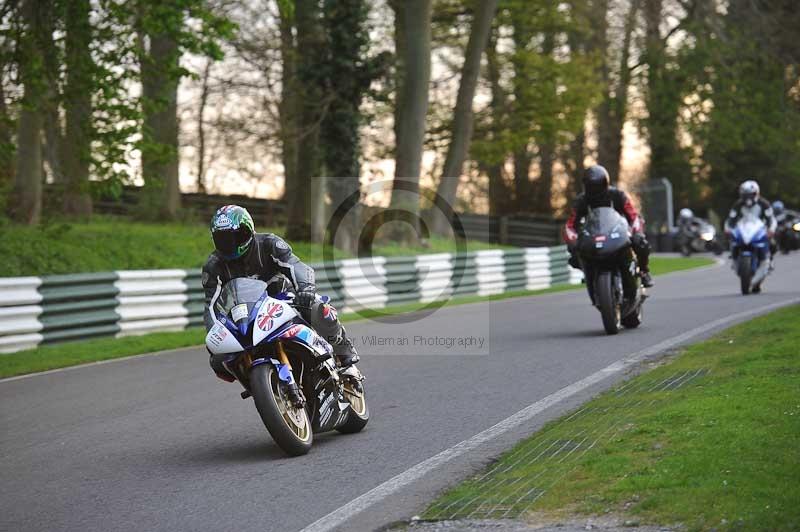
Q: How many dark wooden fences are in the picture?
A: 1